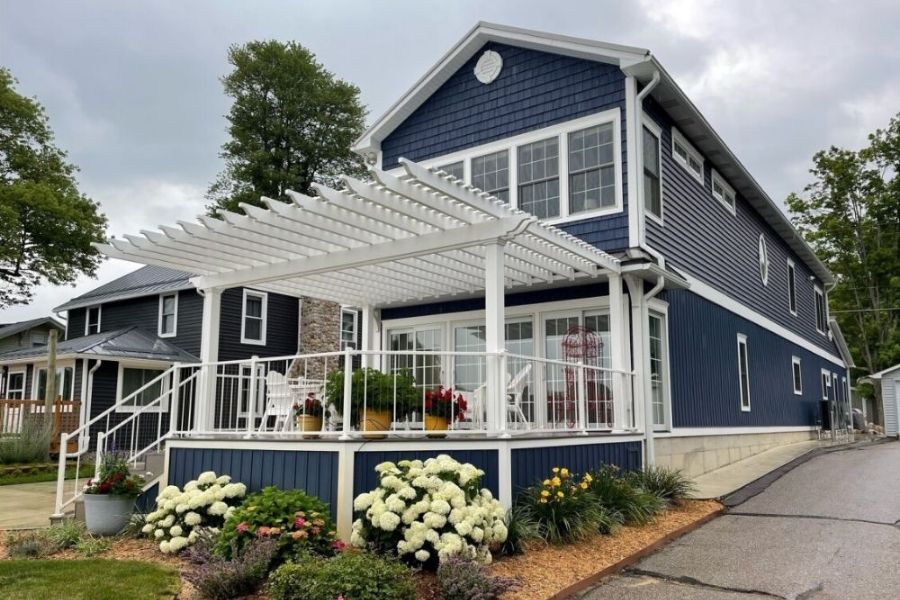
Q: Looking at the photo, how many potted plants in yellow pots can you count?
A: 3